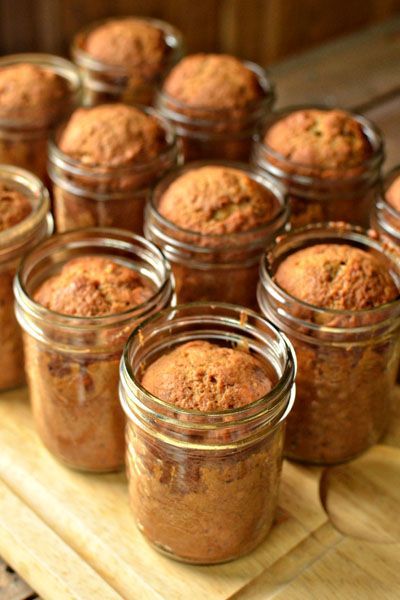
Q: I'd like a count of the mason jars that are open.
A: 11